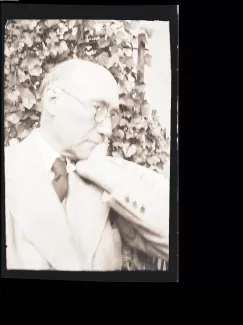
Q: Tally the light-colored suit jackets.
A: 1